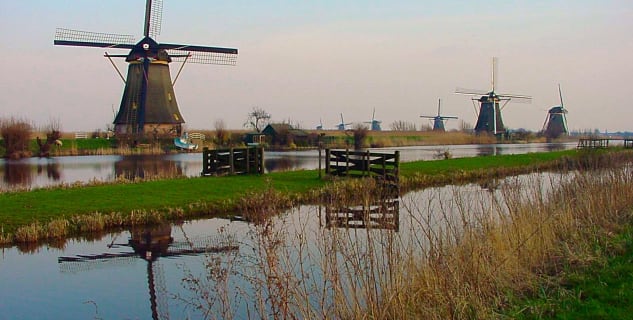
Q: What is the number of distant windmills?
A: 6